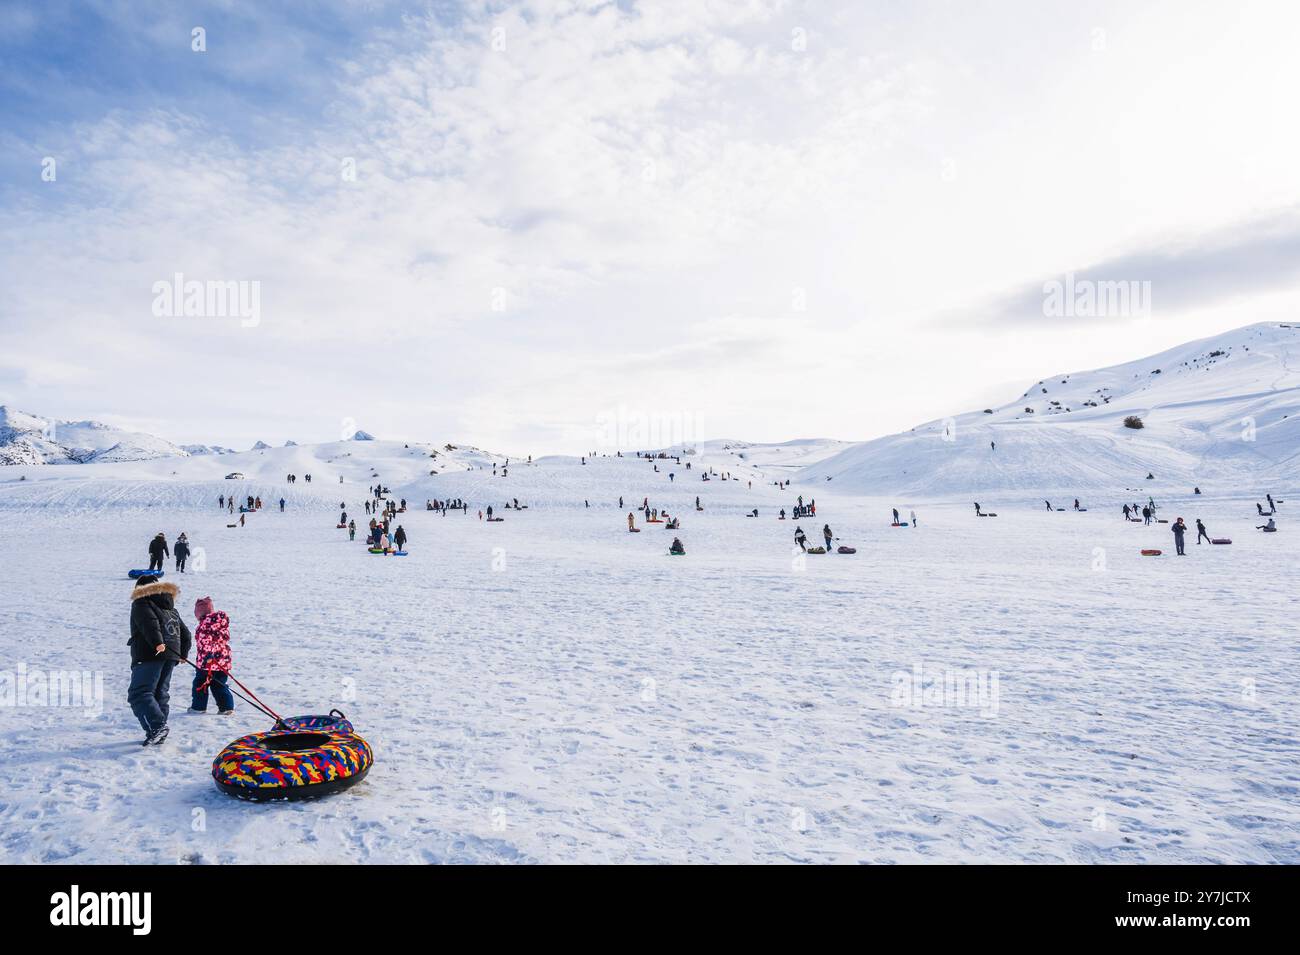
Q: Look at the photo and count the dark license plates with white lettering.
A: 0